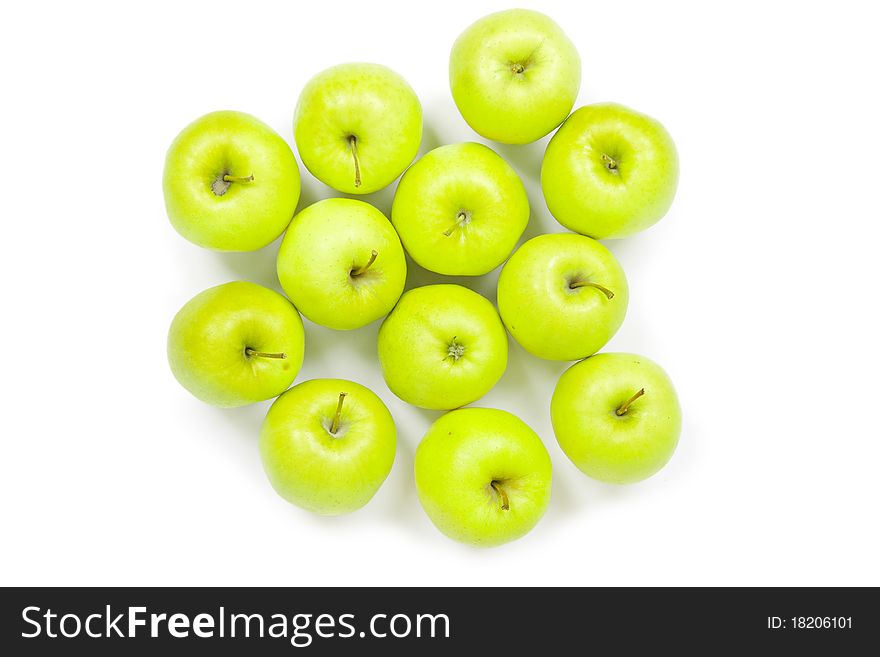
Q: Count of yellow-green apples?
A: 12